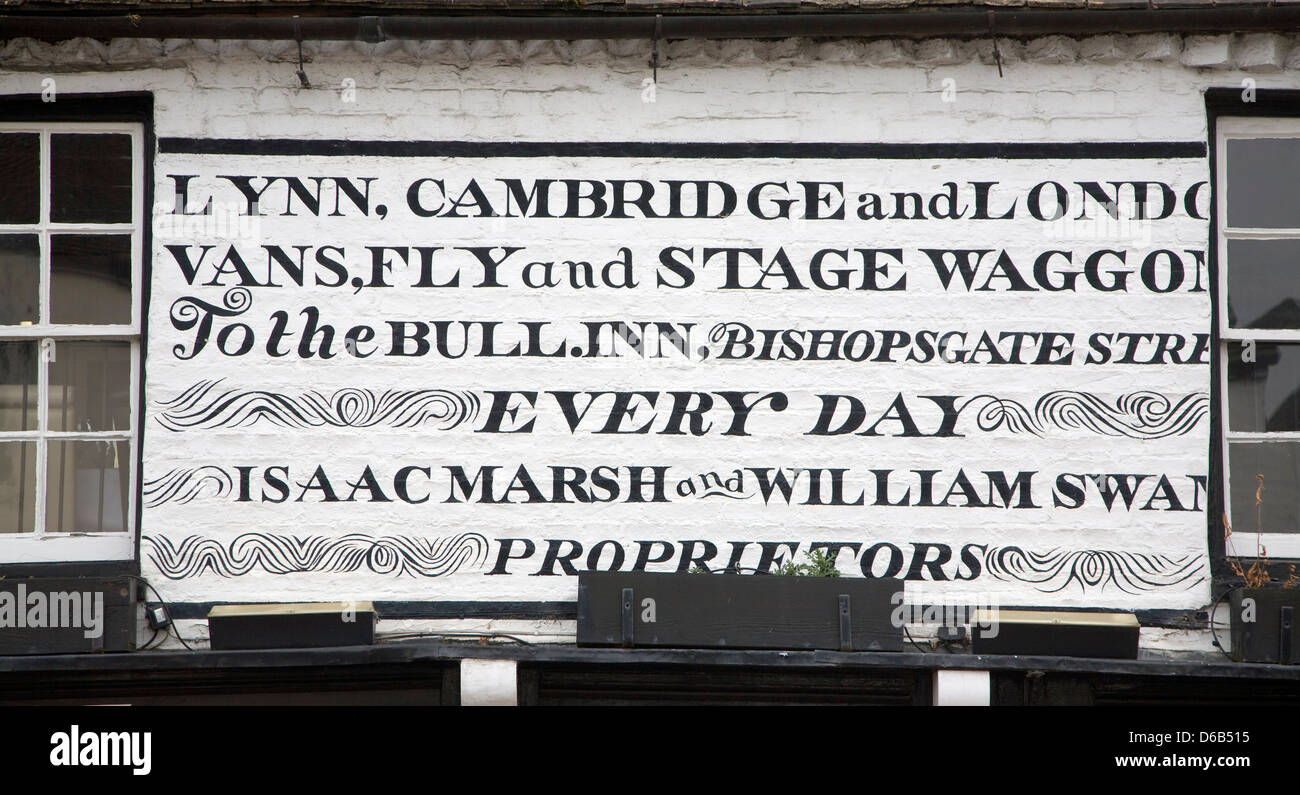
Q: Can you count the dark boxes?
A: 5